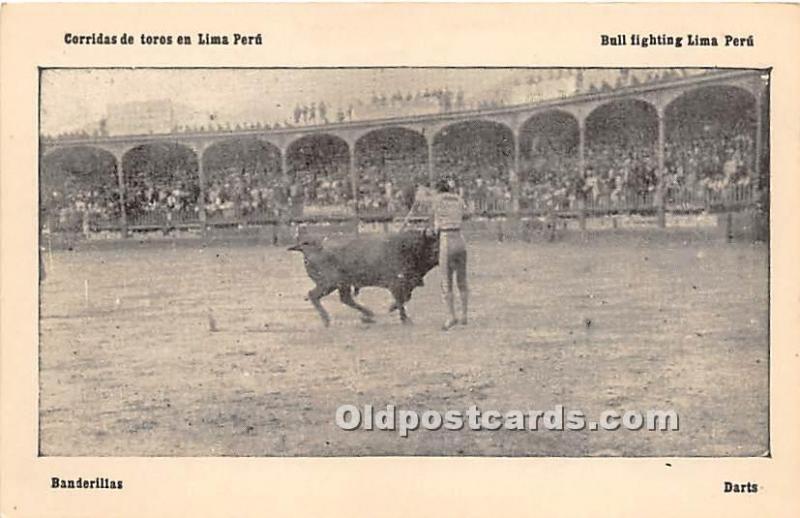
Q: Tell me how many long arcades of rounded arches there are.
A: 1